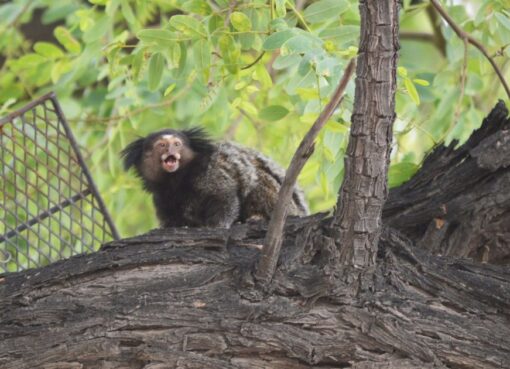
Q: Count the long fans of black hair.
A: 2